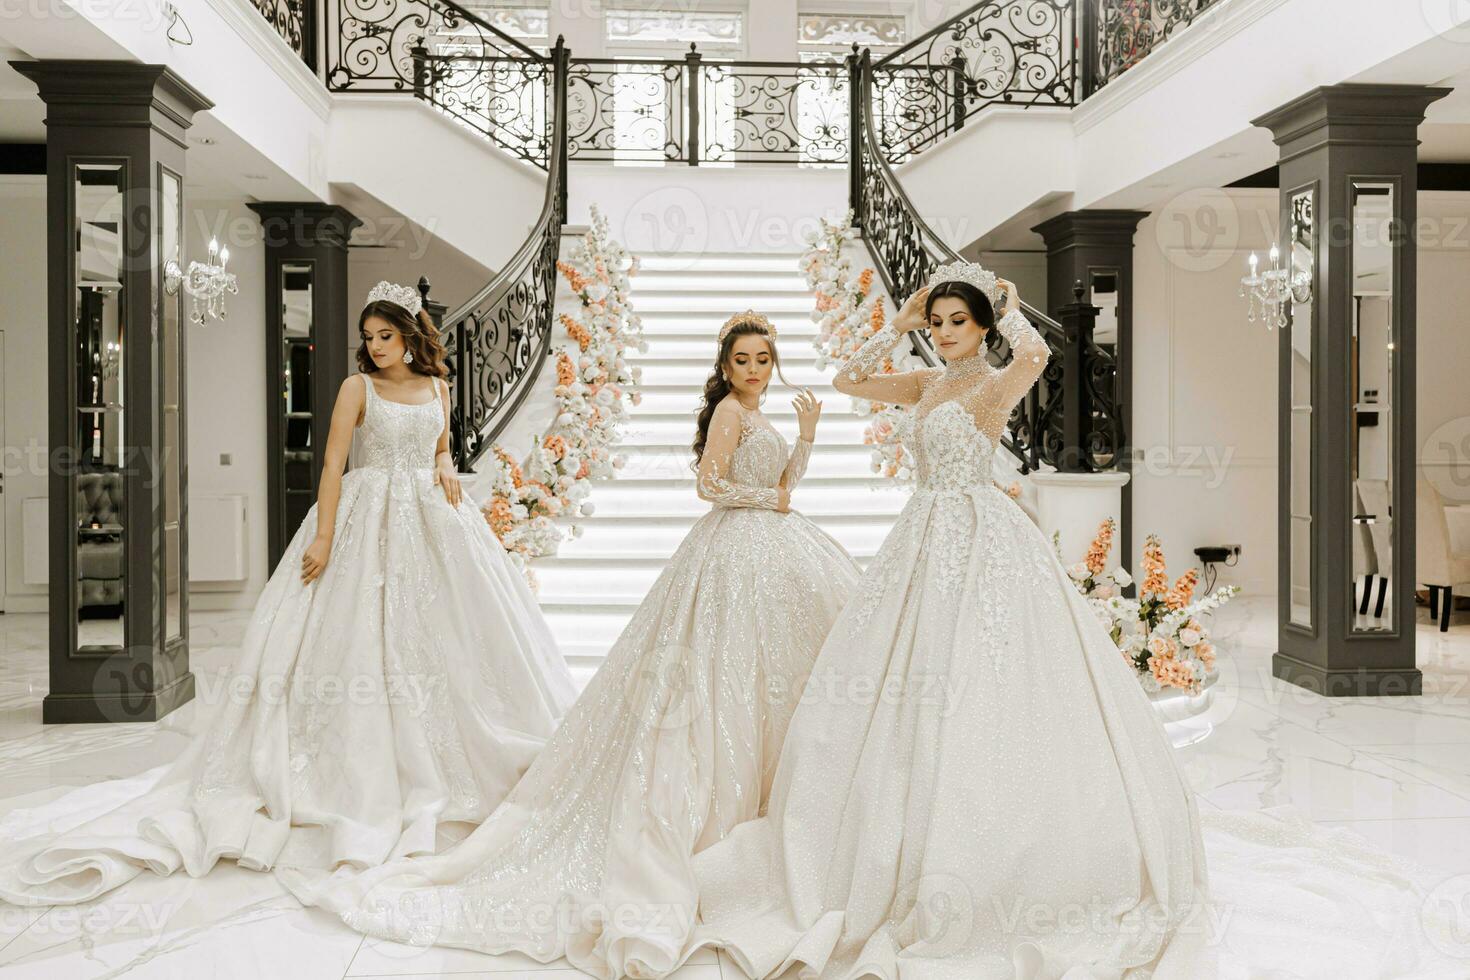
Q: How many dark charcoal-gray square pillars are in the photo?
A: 4